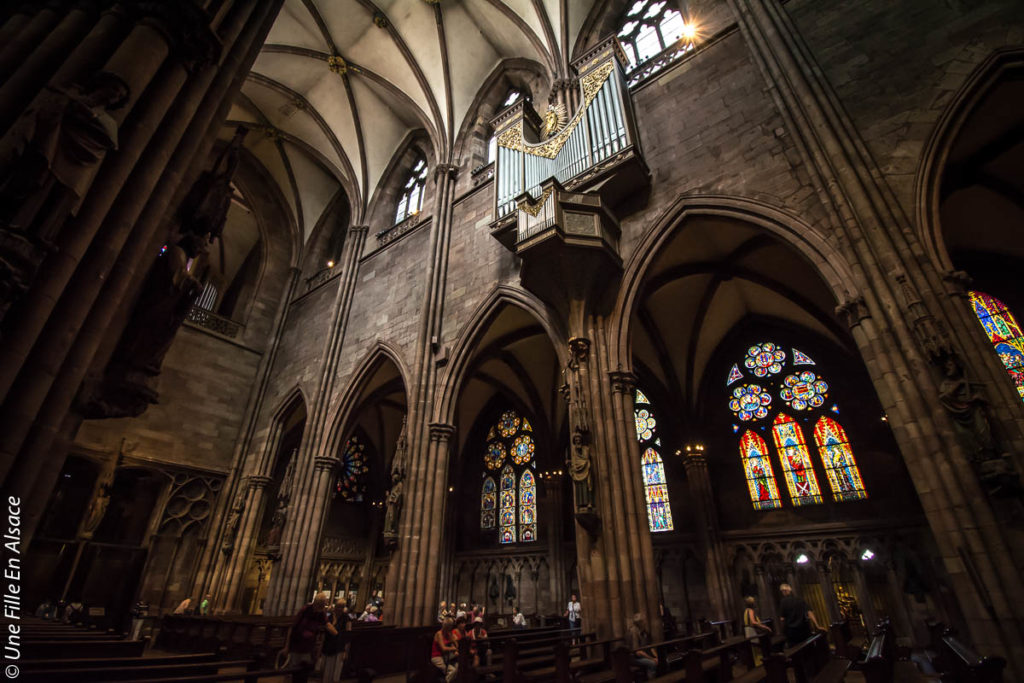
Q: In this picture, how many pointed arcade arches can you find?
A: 5